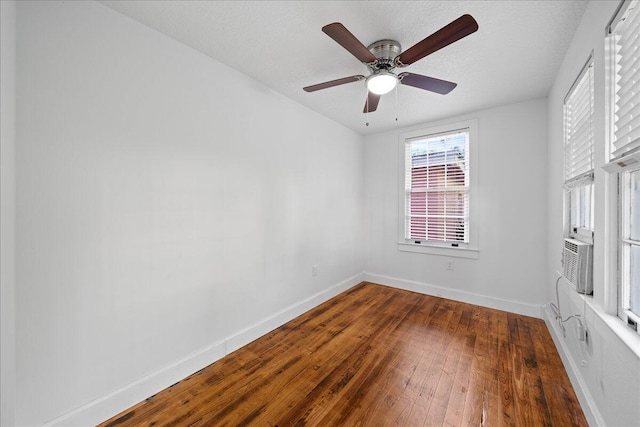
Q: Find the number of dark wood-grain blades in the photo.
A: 5